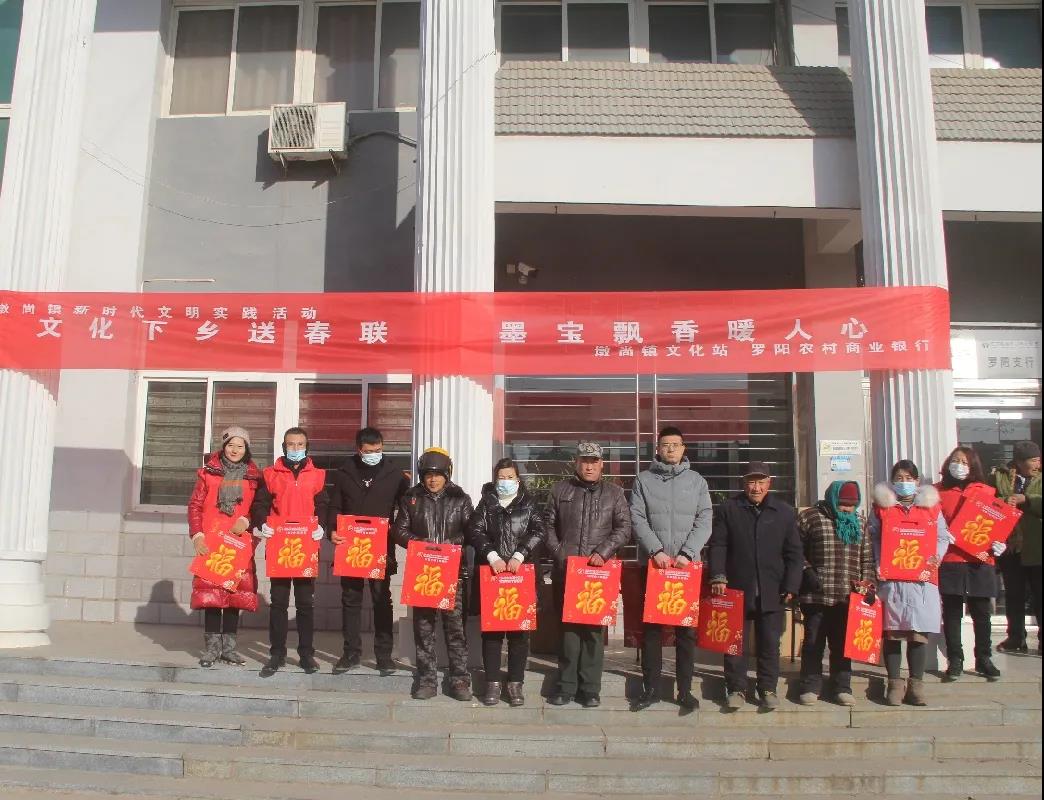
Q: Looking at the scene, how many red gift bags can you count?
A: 11